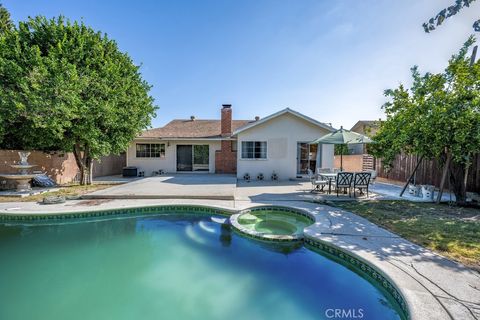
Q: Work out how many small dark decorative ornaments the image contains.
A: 3